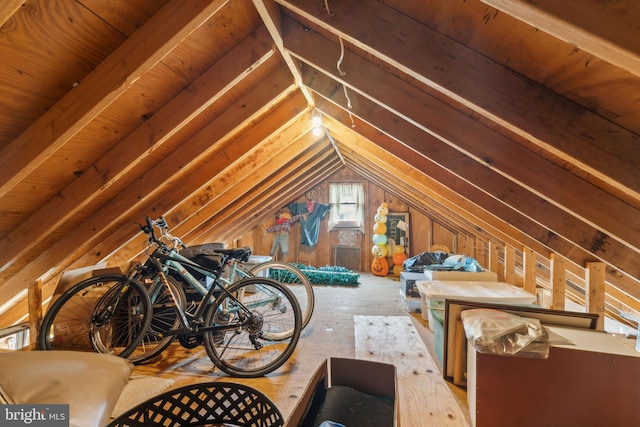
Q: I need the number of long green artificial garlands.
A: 1